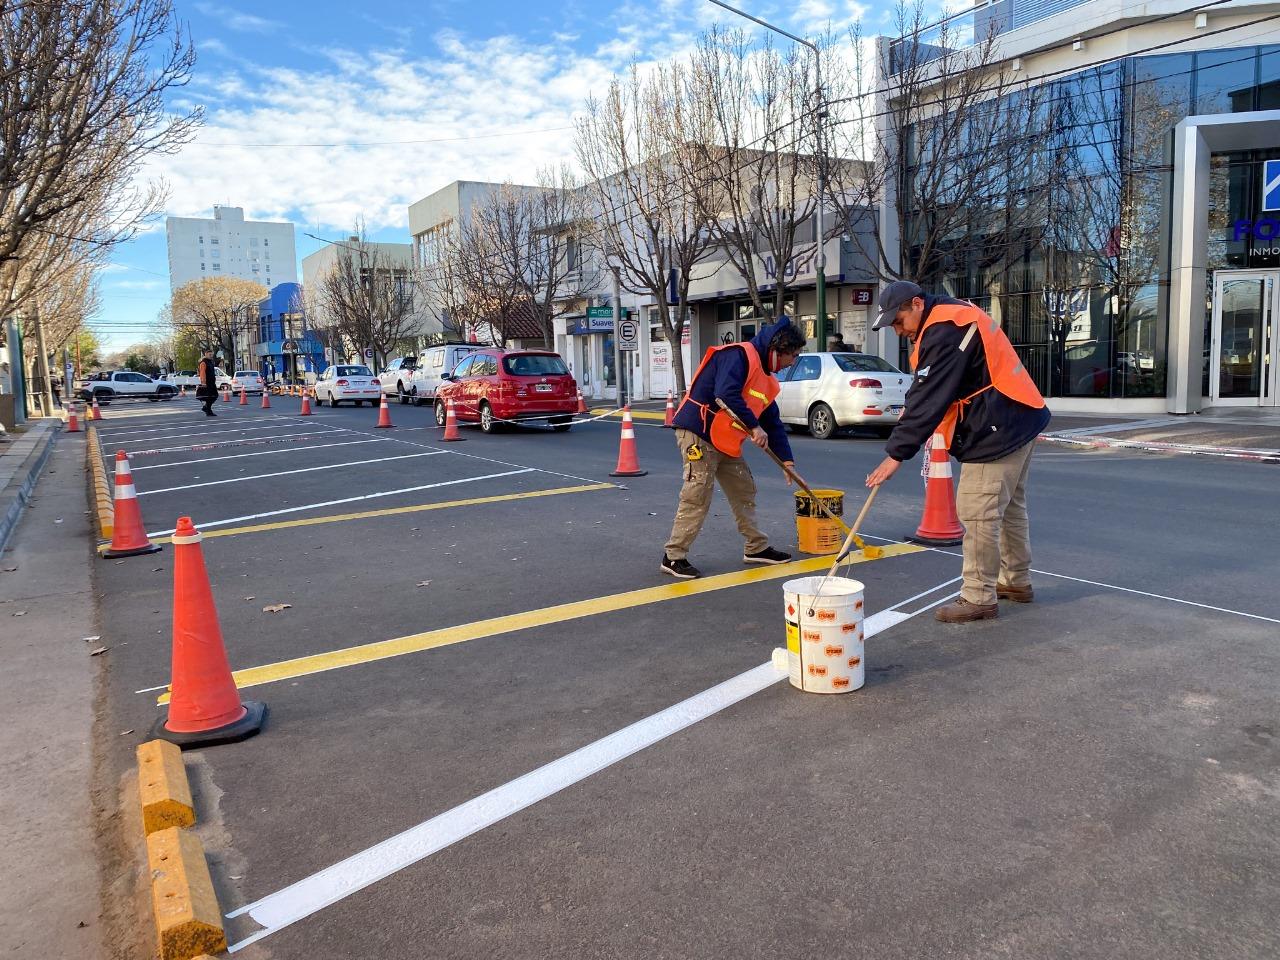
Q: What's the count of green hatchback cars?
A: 0